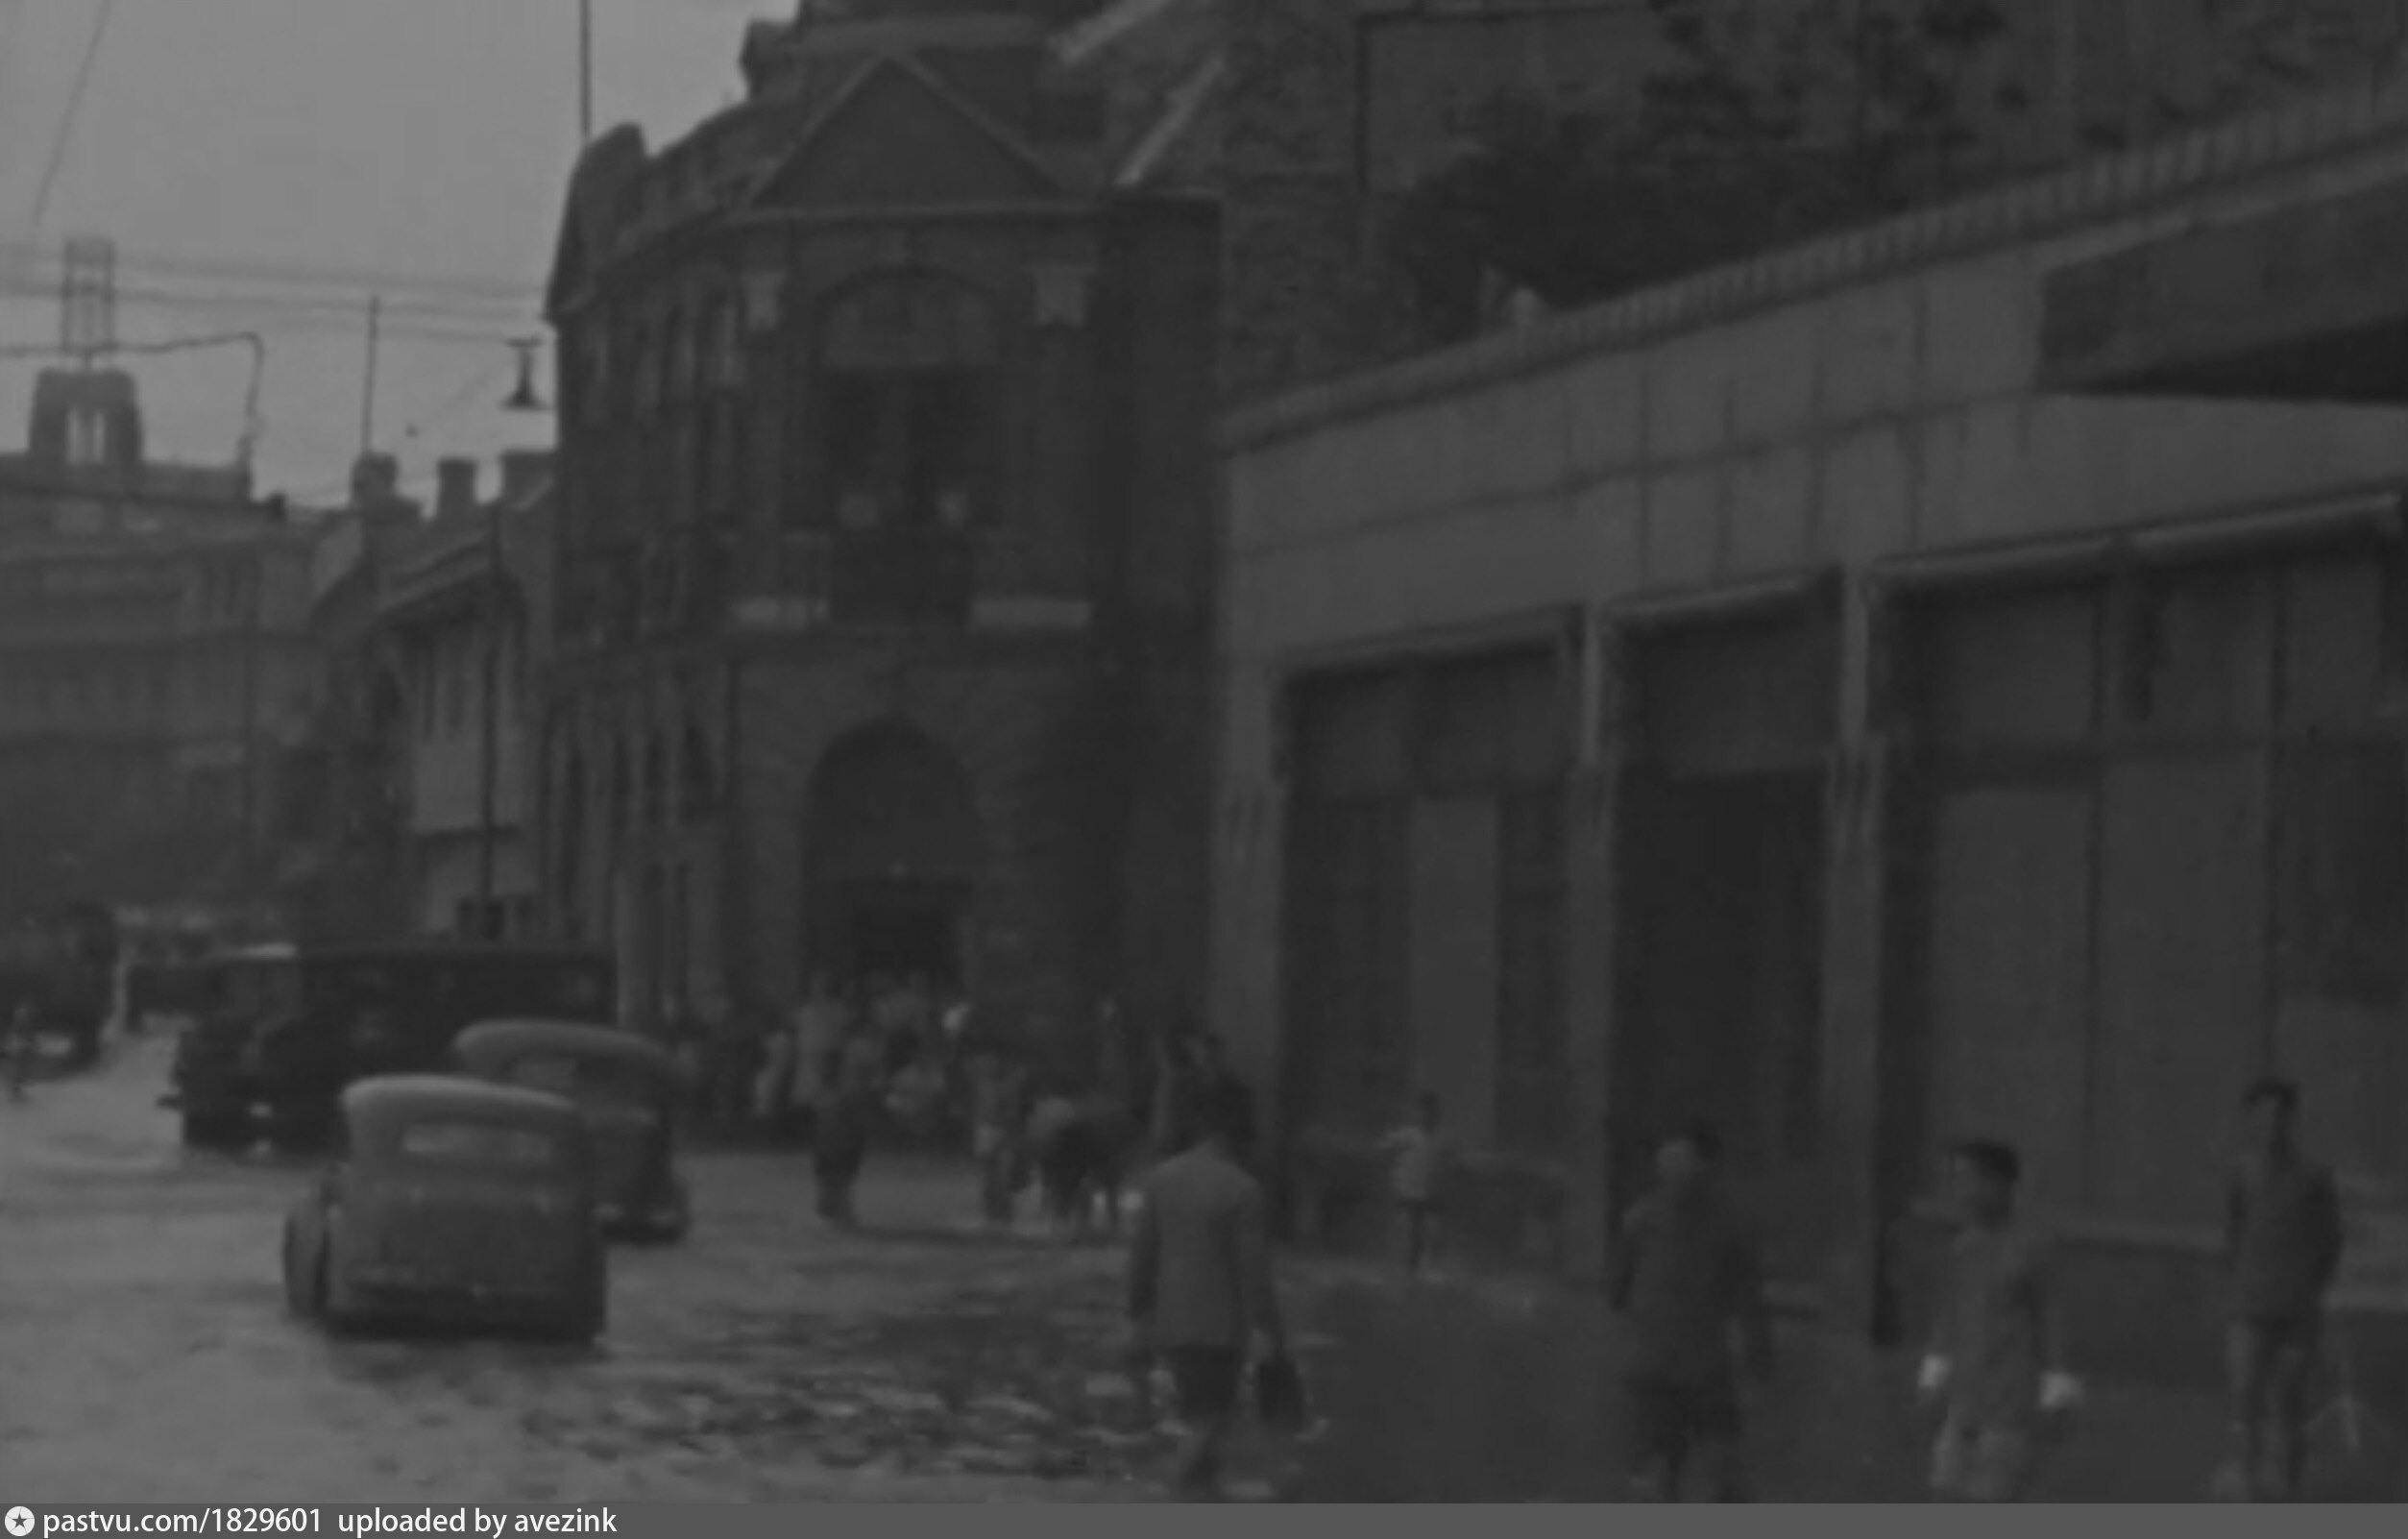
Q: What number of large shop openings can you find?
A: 3